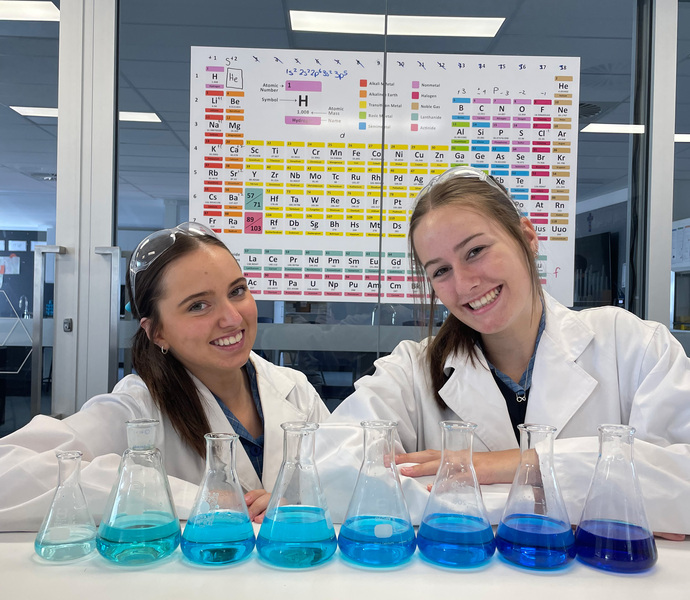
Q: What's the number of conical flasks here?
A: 8